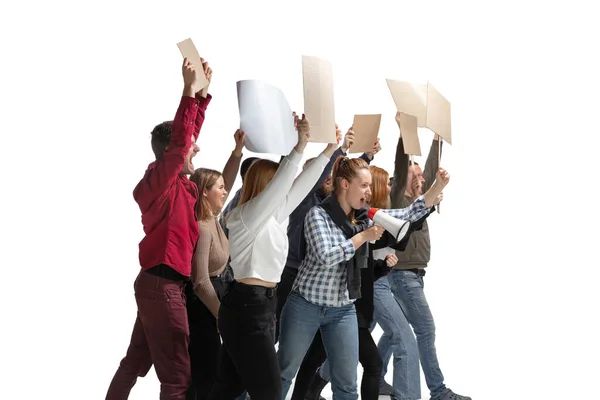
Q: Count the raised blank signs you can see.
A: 7